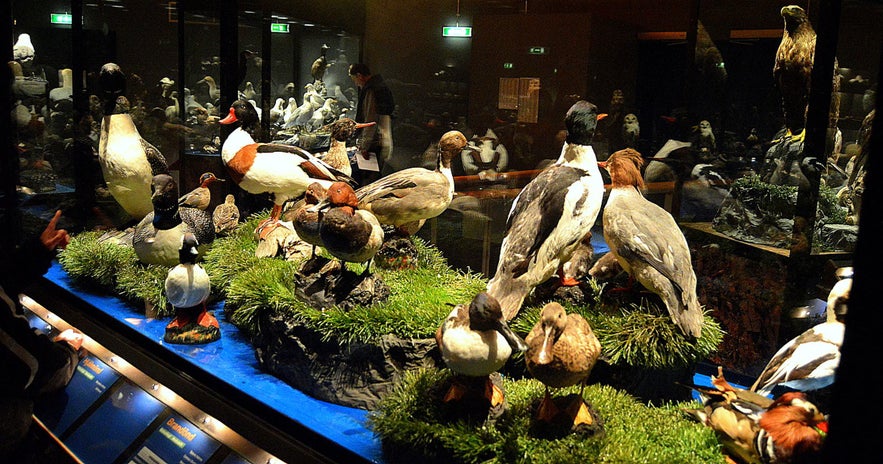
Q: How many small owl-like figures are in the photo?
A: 2